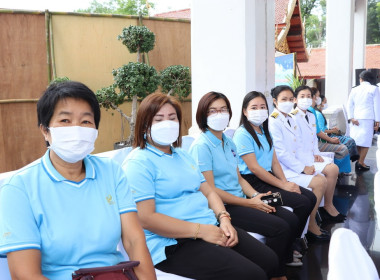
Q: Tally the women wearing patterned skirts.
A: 2